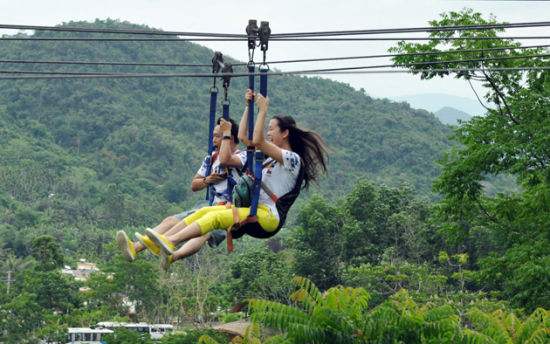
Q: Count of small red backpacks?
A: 0